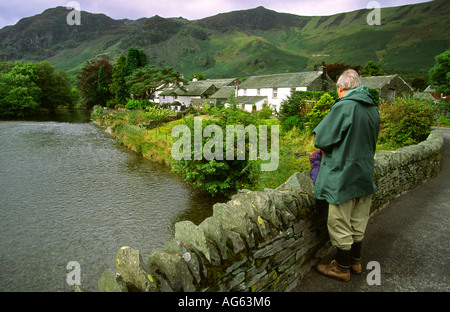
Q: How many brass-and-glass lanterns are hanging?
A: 0